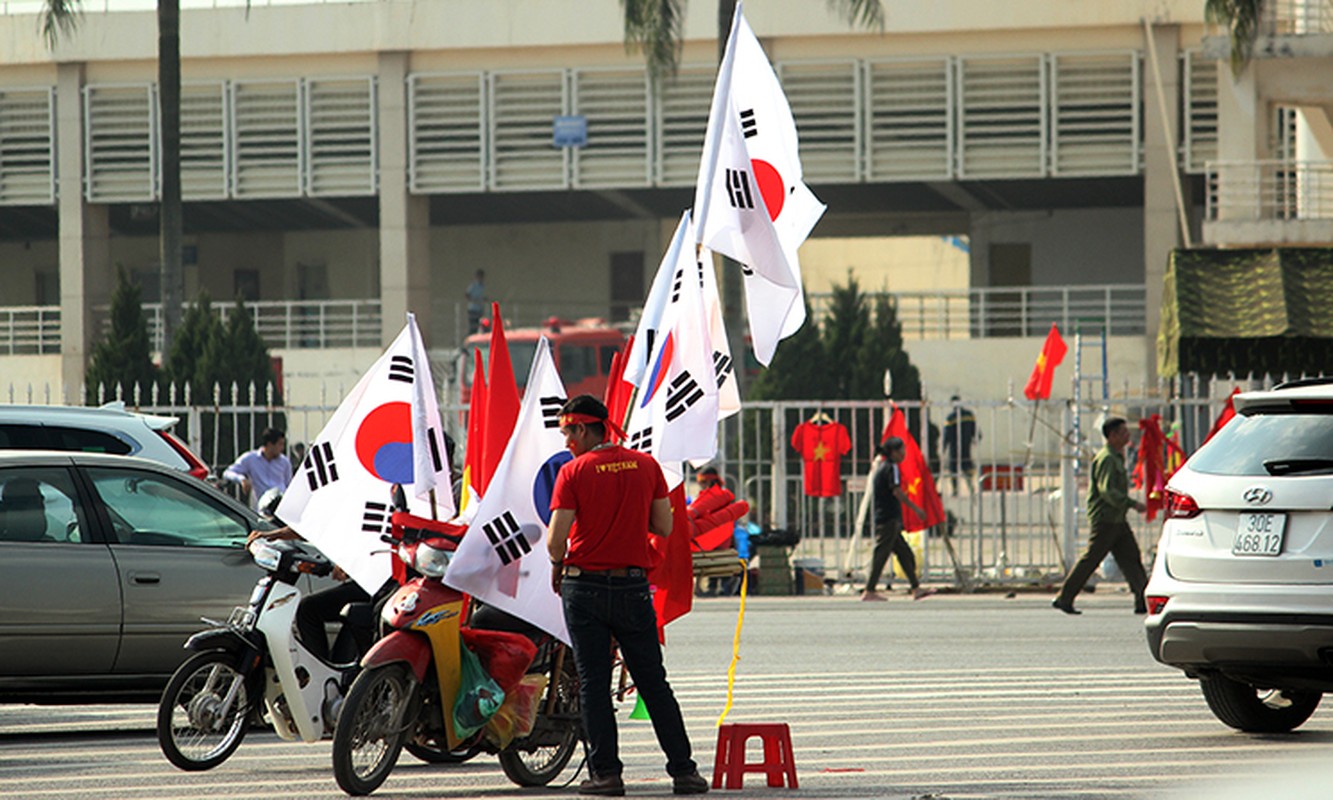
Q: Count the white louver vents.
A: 14